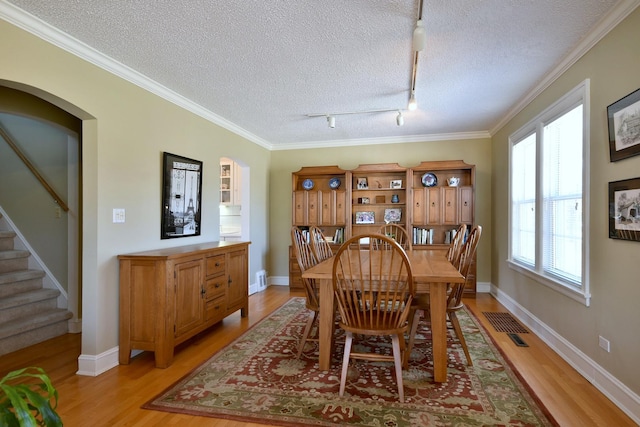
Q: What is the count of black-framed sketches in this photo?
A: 2